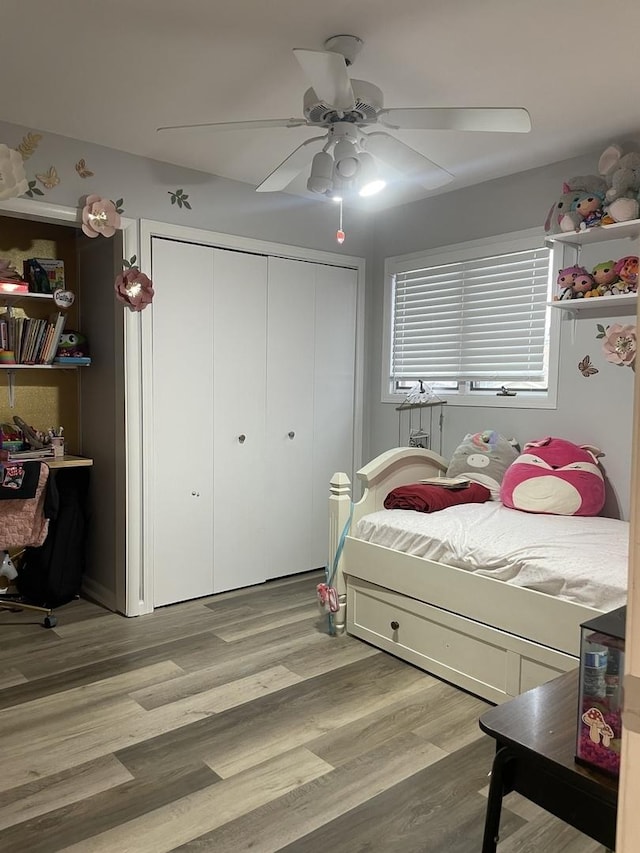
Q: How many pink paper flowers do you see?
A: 3